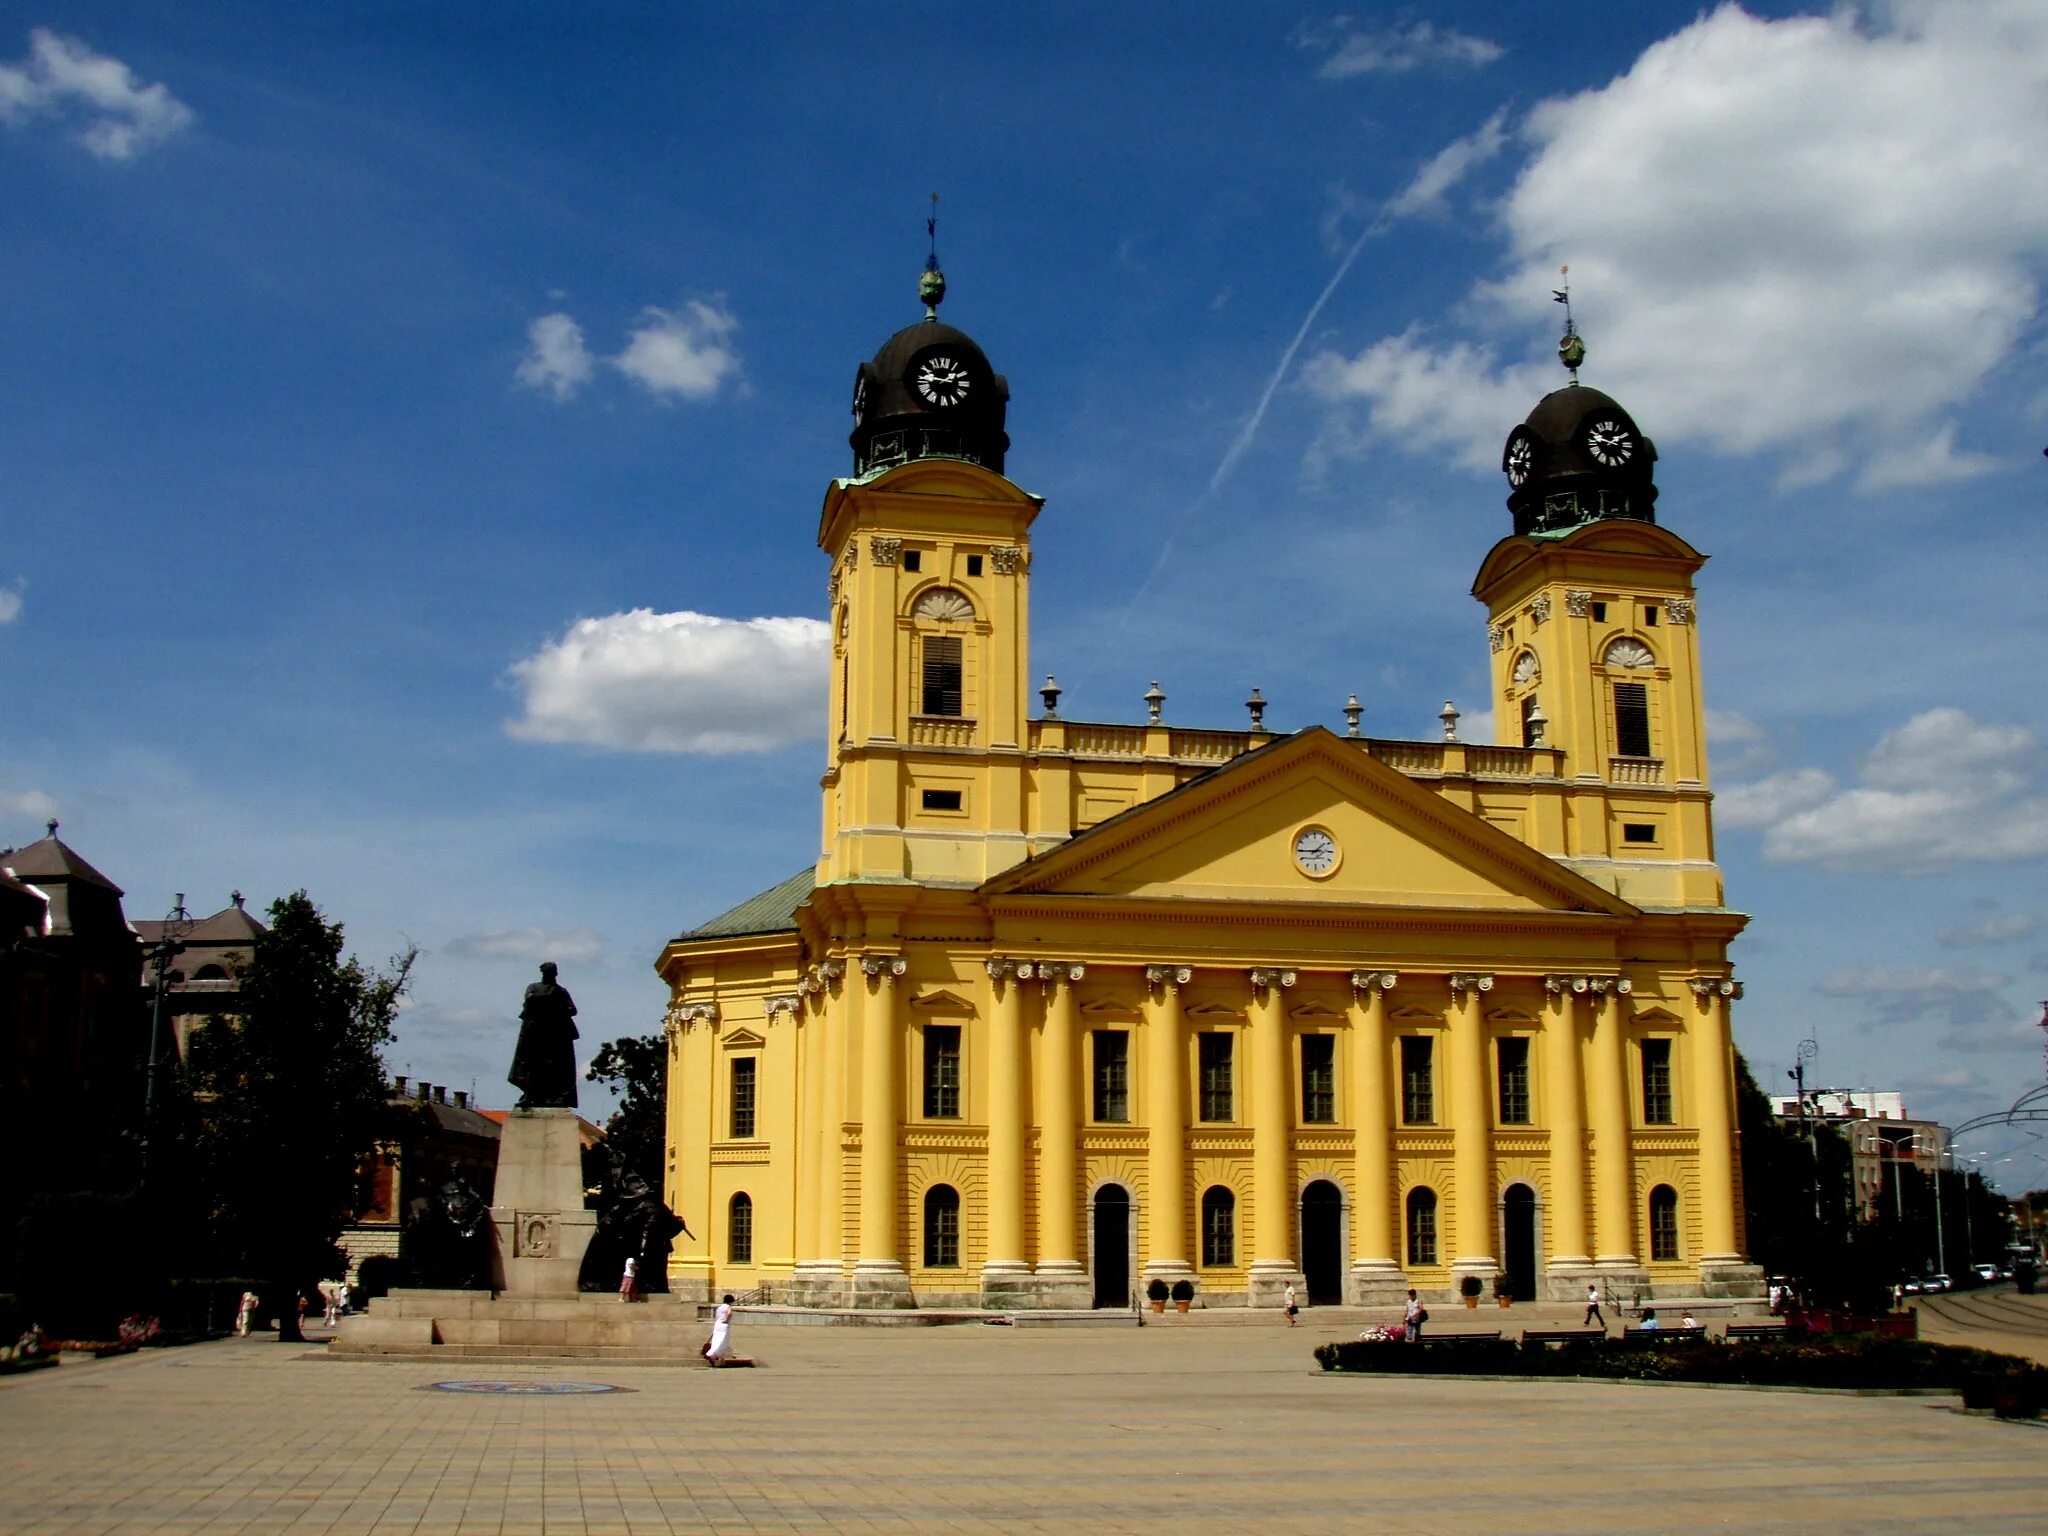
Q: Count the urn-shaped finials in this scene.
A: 6